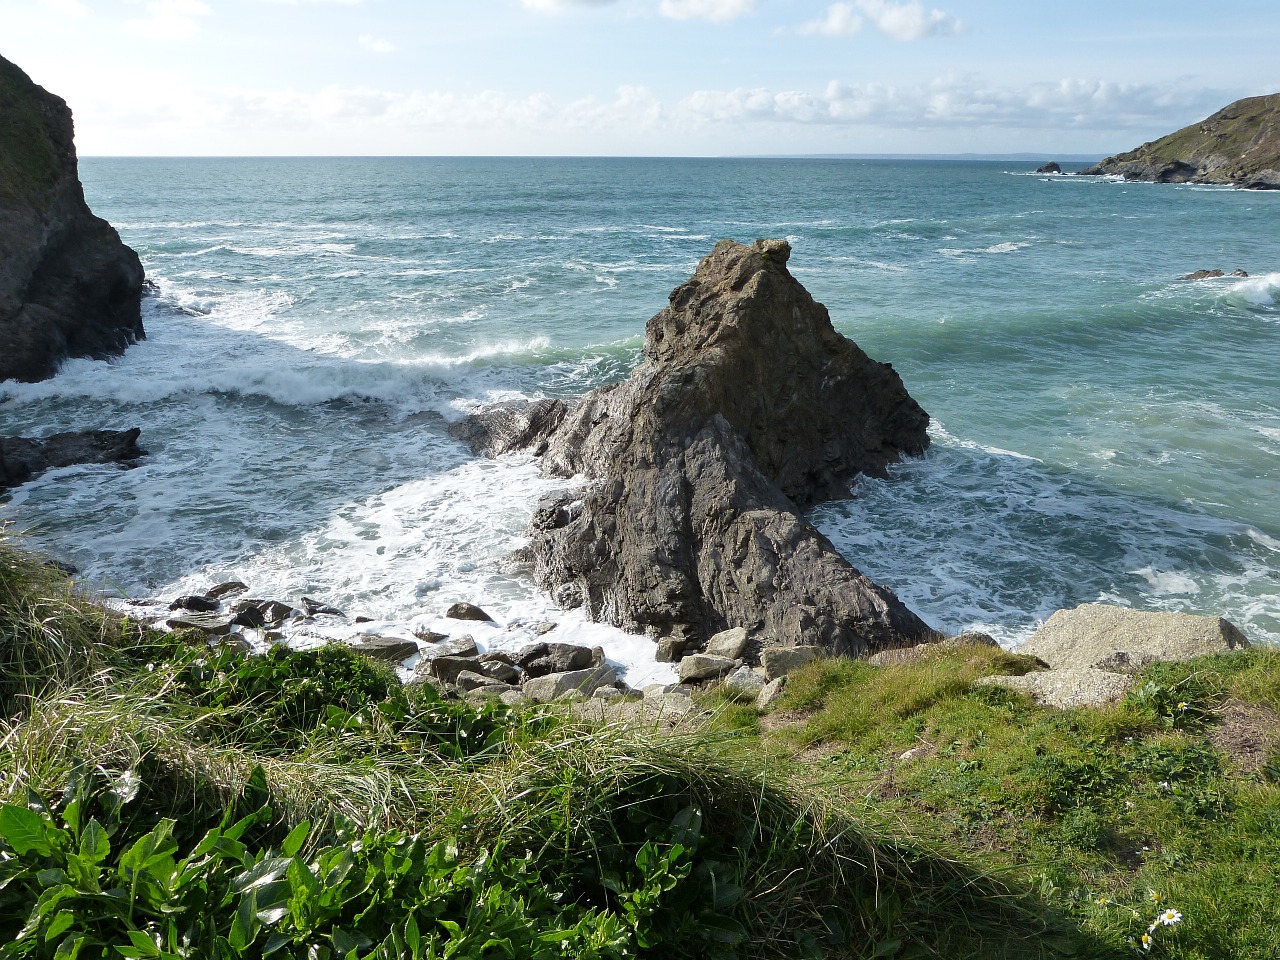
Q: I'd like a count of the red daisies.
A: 0